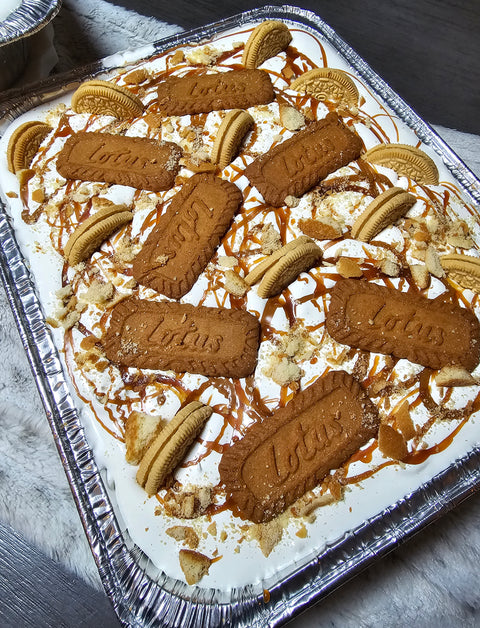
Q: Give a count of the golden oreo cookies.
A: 11